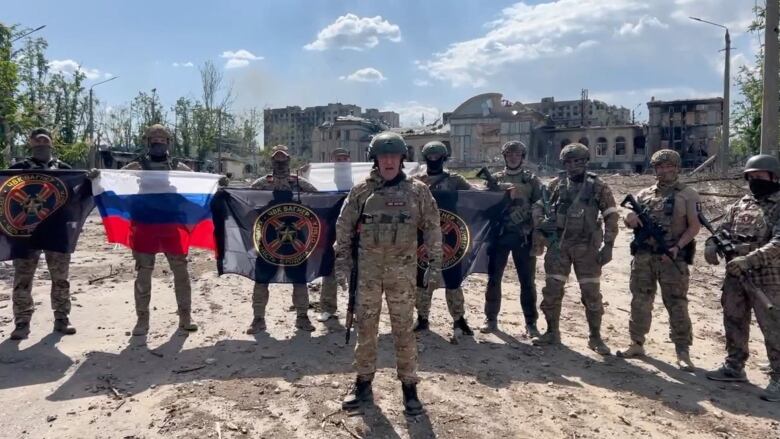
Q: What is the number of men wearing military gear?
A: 10